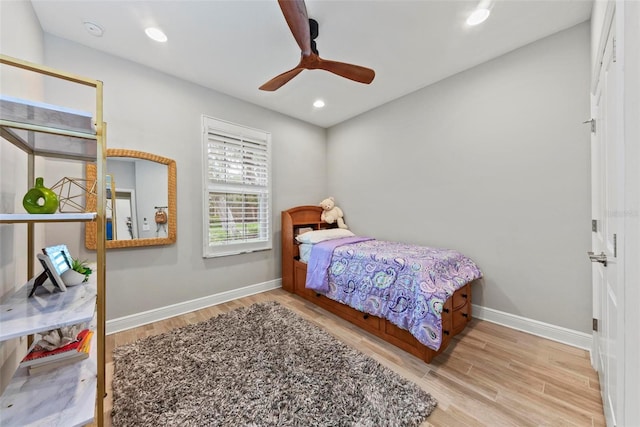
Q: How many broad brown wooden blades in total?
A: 3